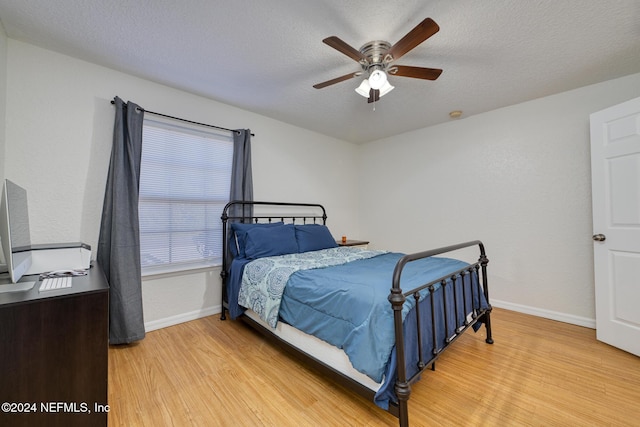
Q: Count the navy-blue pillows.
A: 3